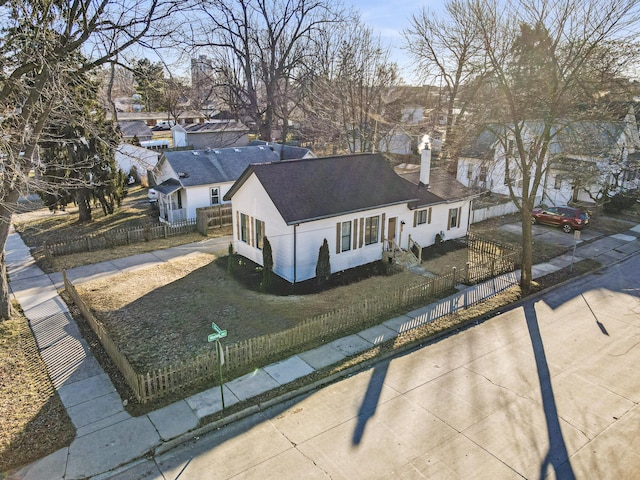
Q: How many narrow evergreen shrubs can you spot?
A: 3